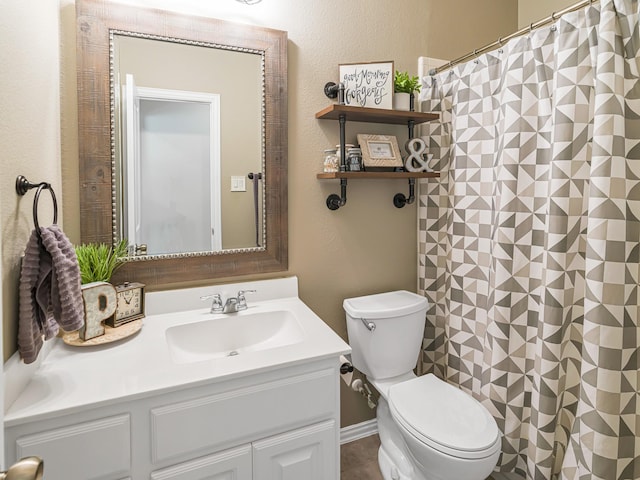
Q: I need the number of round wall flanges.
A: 3